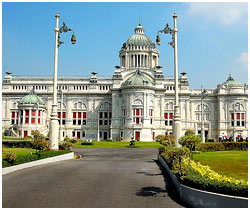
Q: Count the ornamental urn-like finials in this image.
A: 5